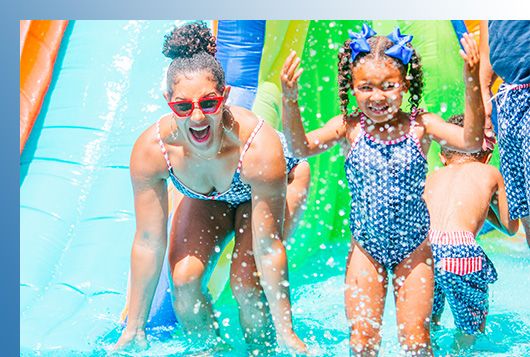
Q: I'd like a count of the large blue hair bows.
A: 2